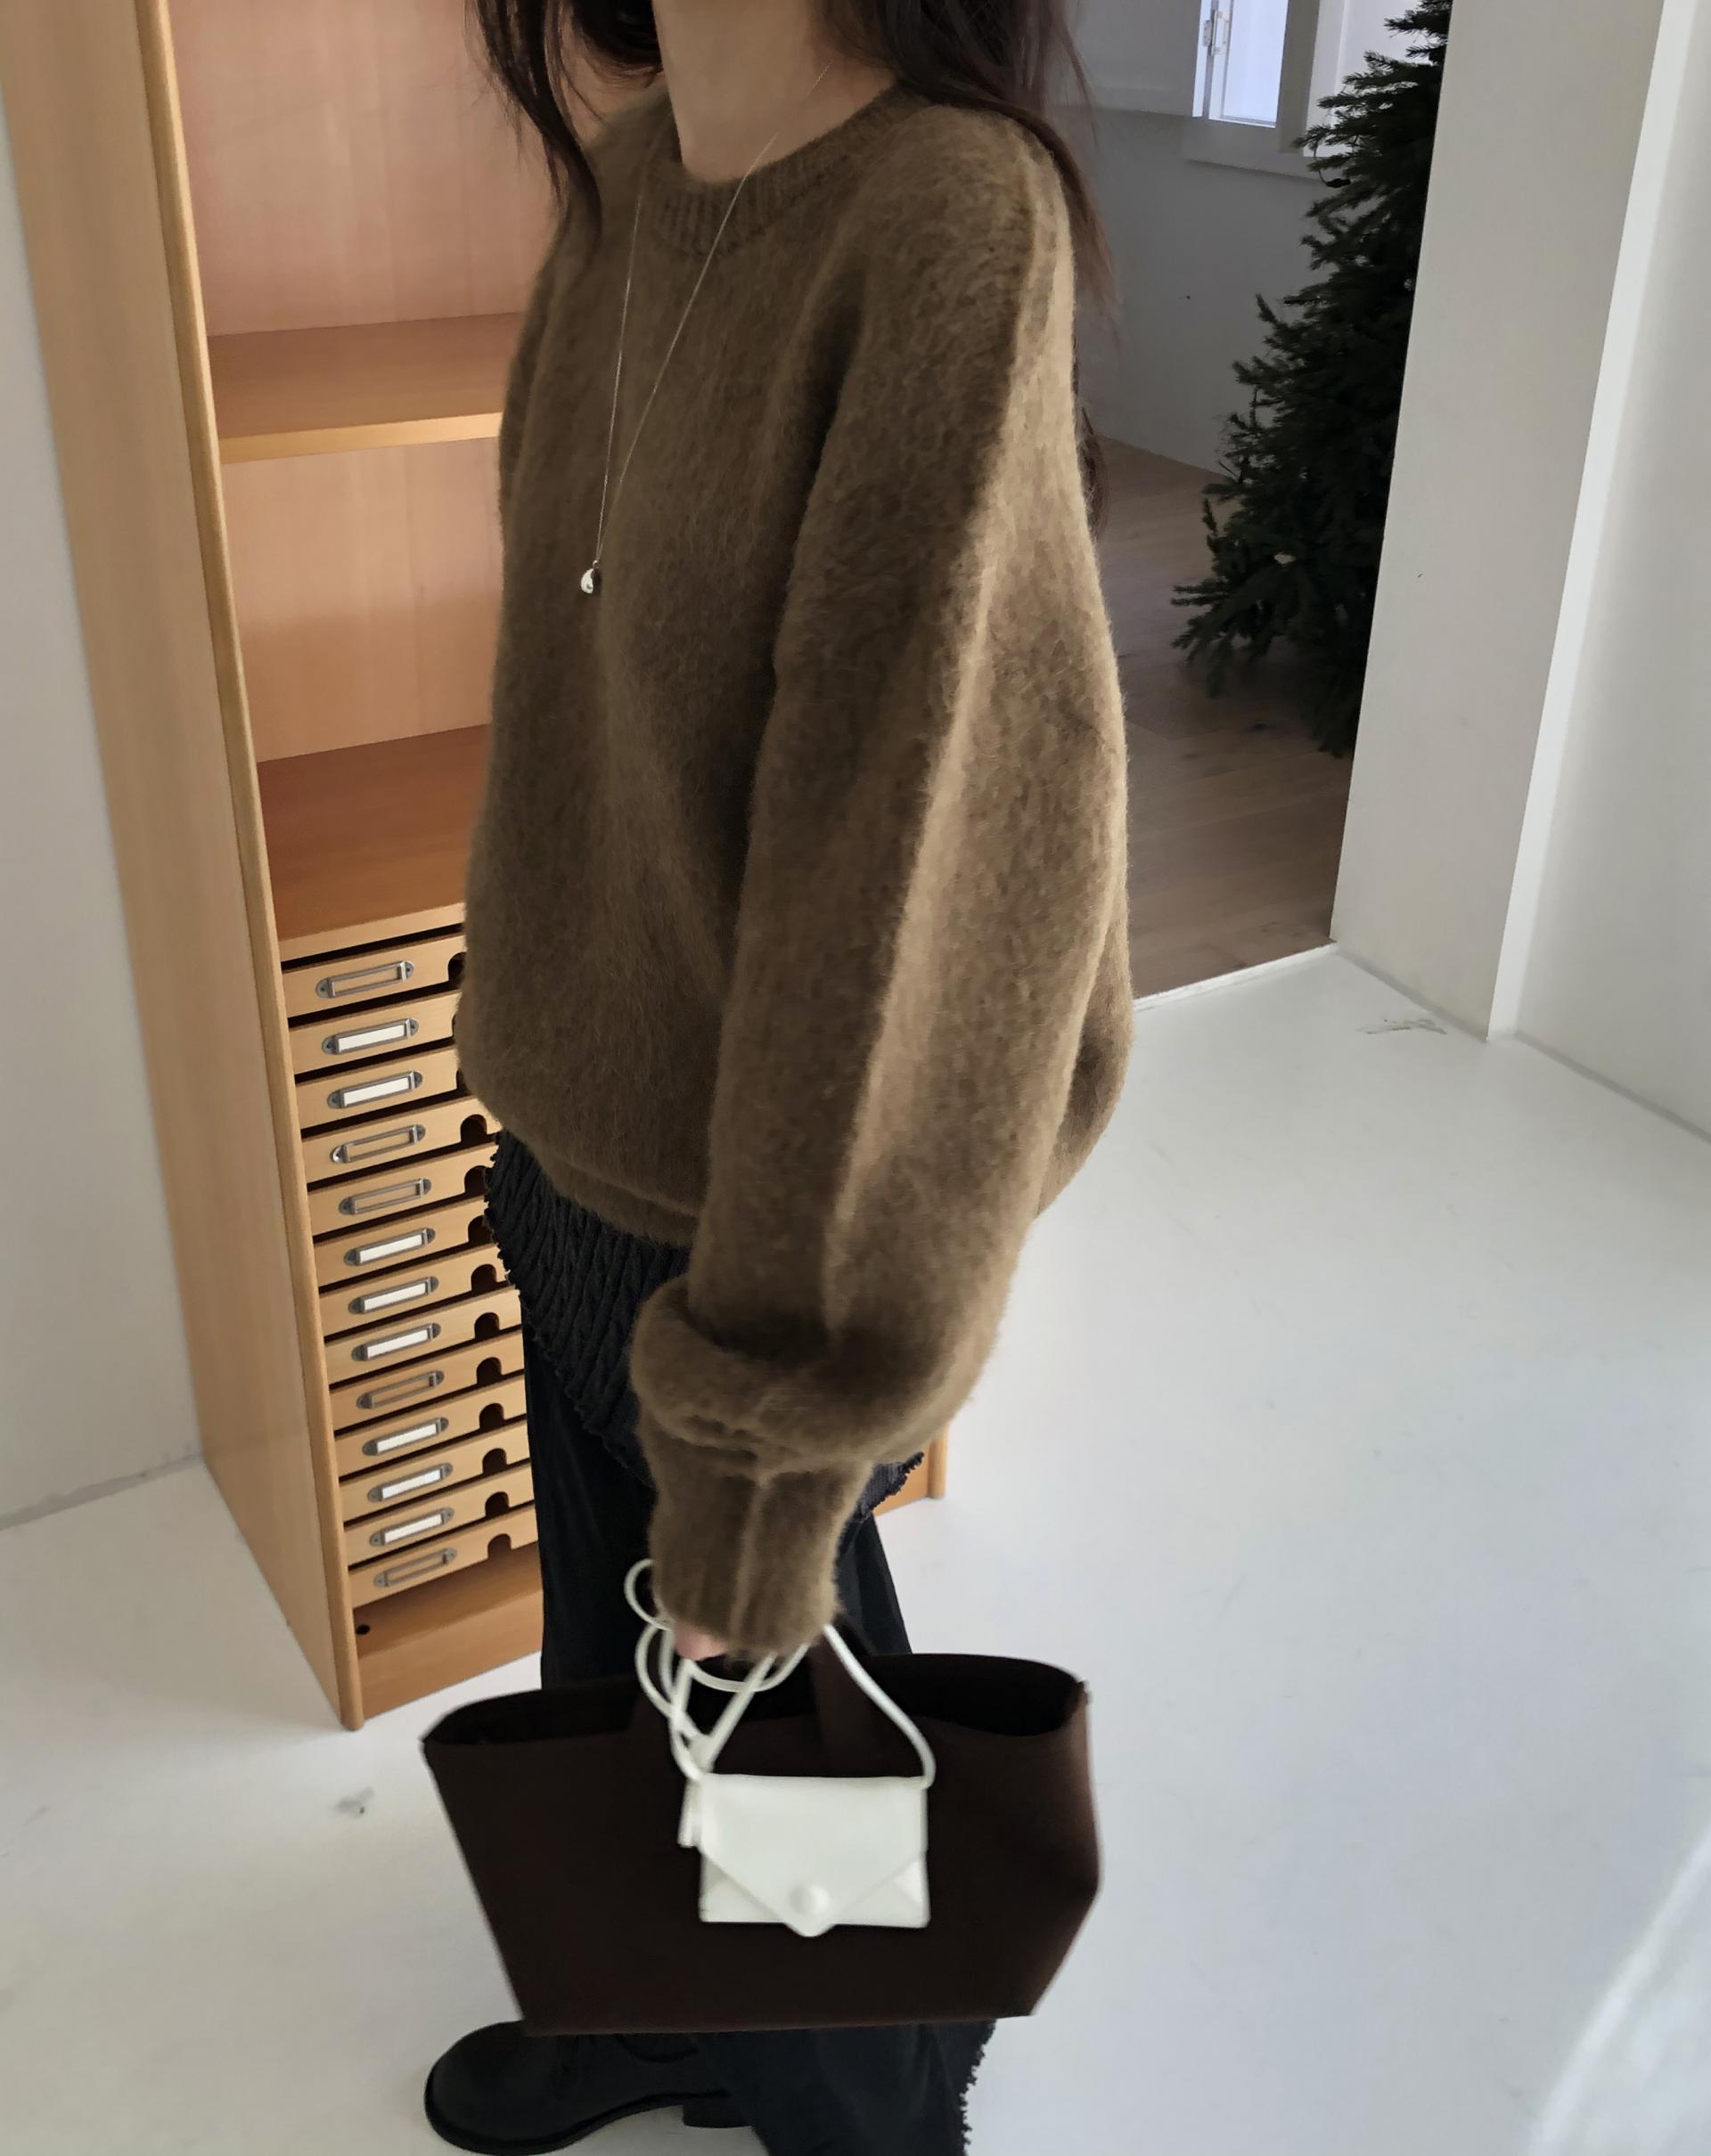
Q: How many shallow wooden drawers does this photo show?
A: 13